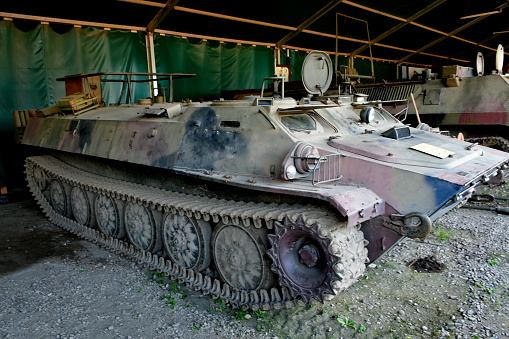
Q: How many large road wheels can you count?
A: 6